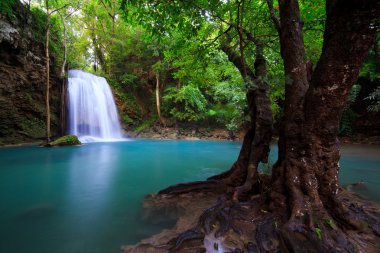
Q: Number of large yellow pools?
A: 0